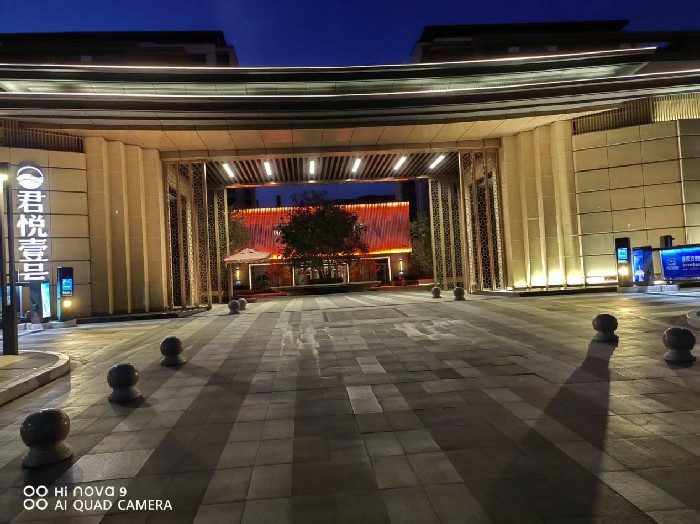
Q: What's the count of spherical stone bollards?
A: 9